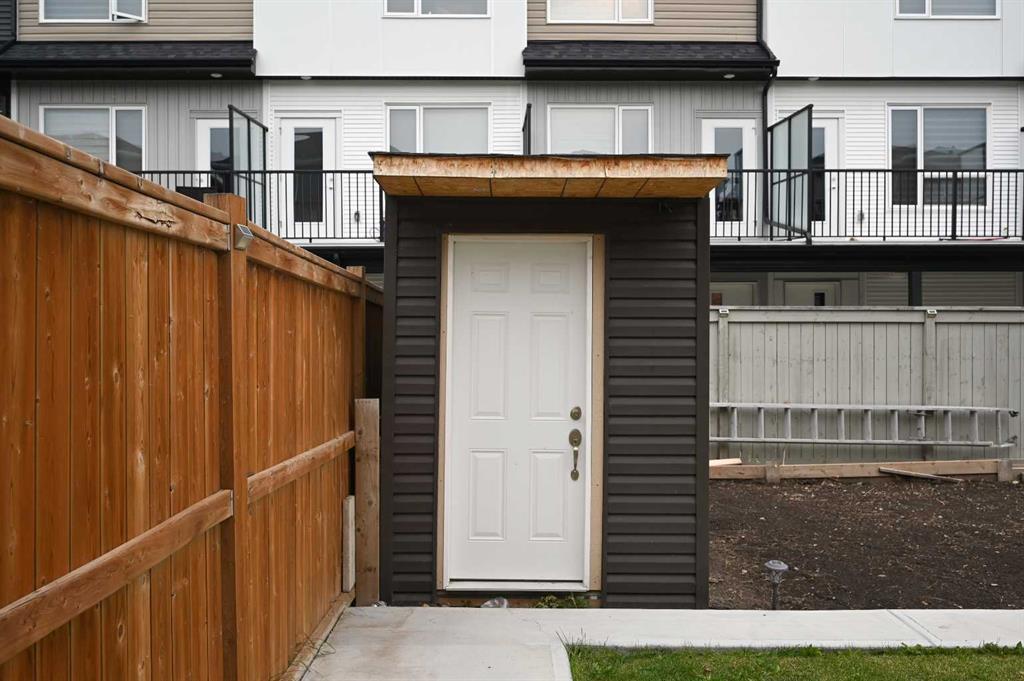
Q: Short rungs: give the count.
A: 11